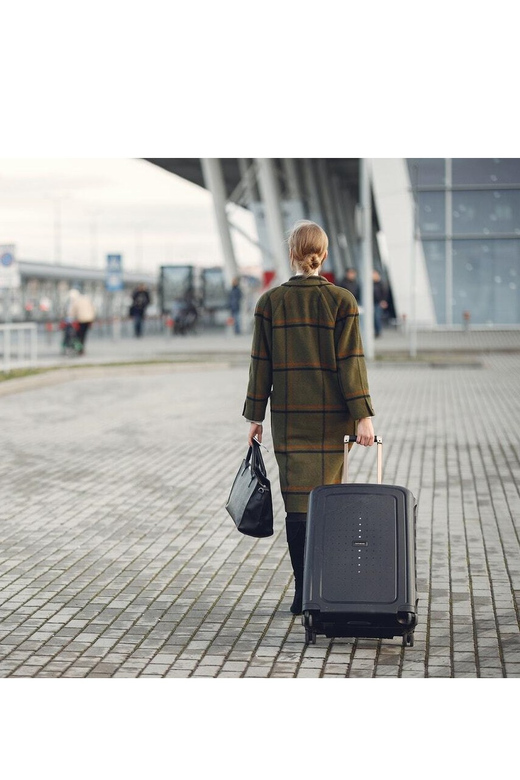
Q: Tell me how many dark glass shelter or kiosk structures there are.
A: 2